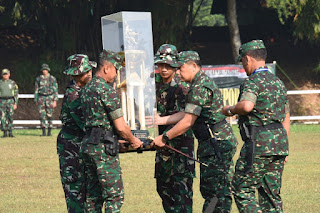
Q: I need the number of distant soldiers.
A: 2